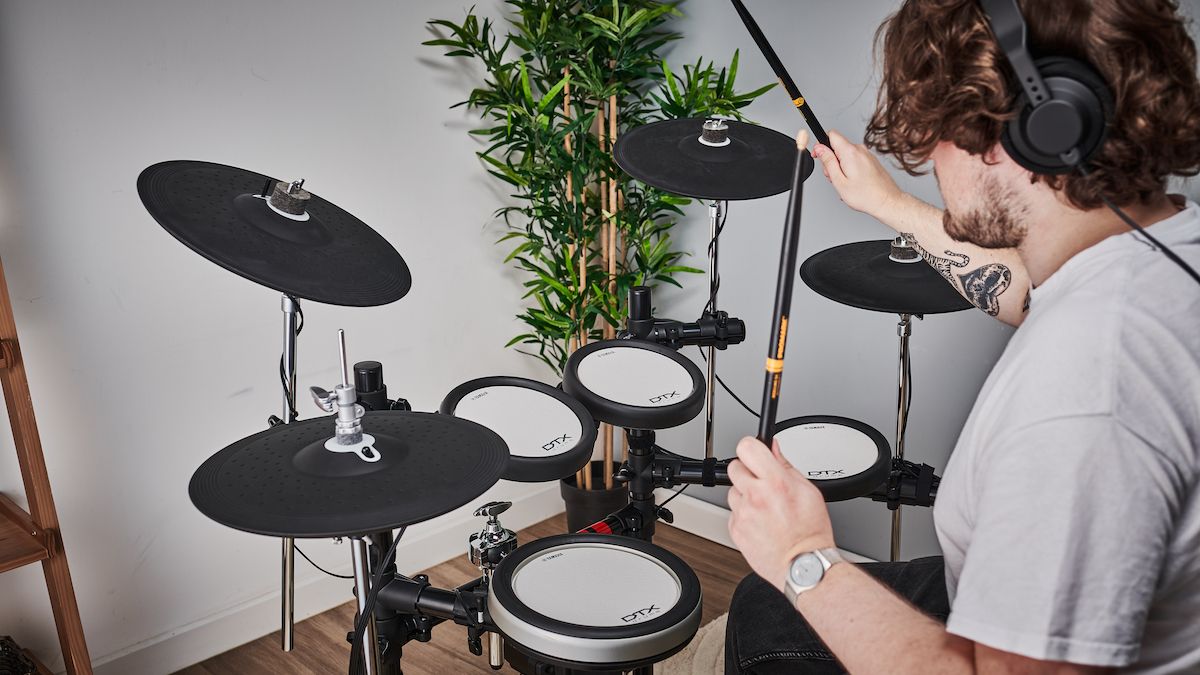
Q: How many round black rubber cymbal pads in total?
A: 4